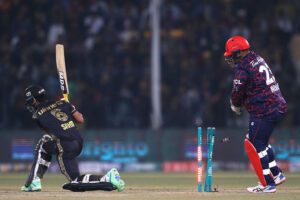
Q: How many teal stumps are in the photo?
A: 3